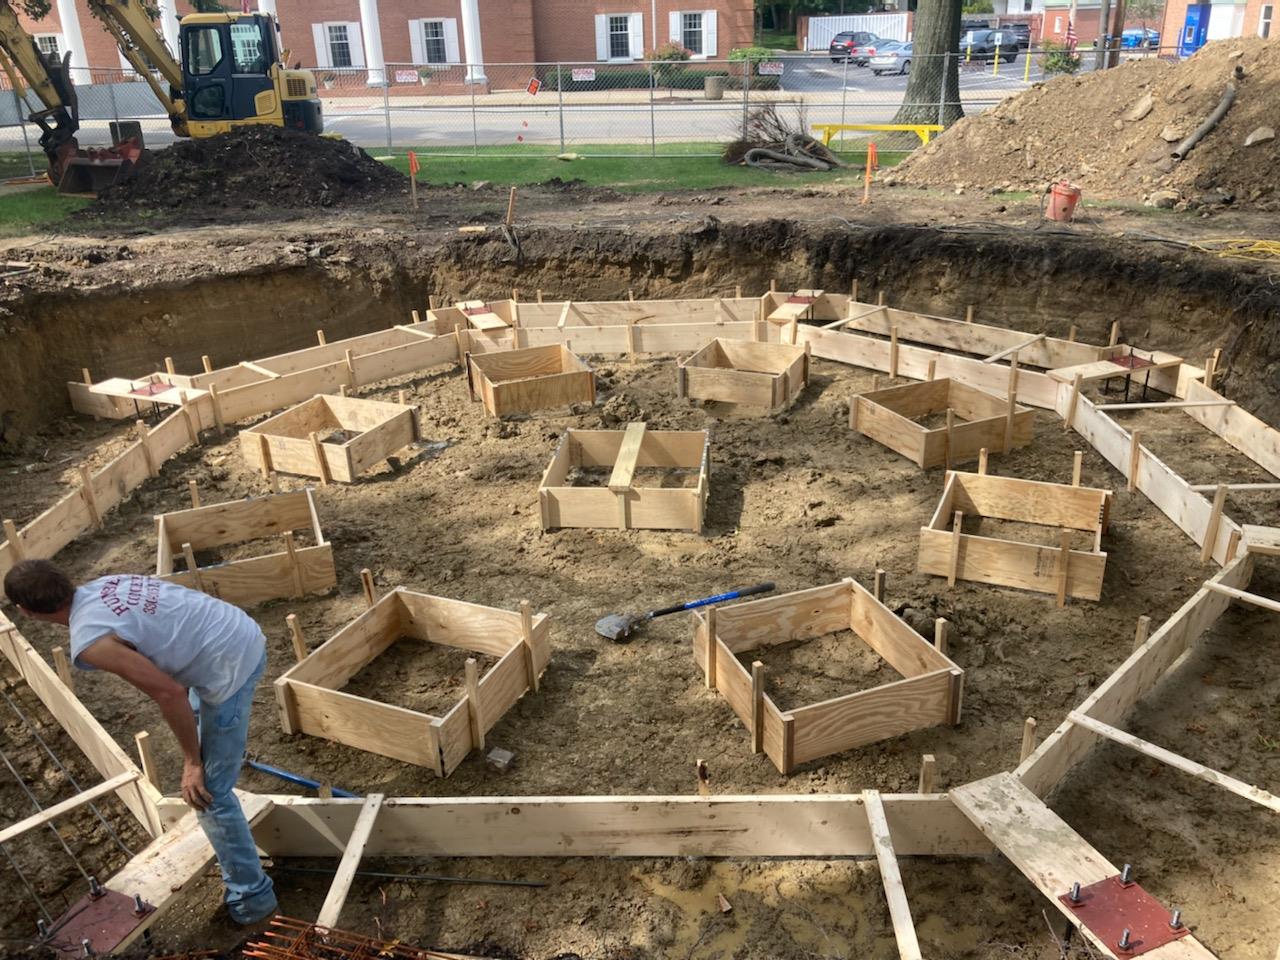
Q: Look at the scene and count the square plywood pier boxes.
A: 9